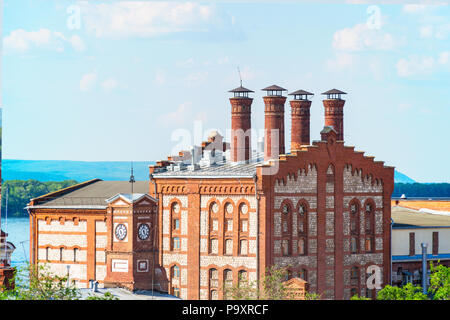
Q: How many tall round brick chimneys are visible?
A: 4